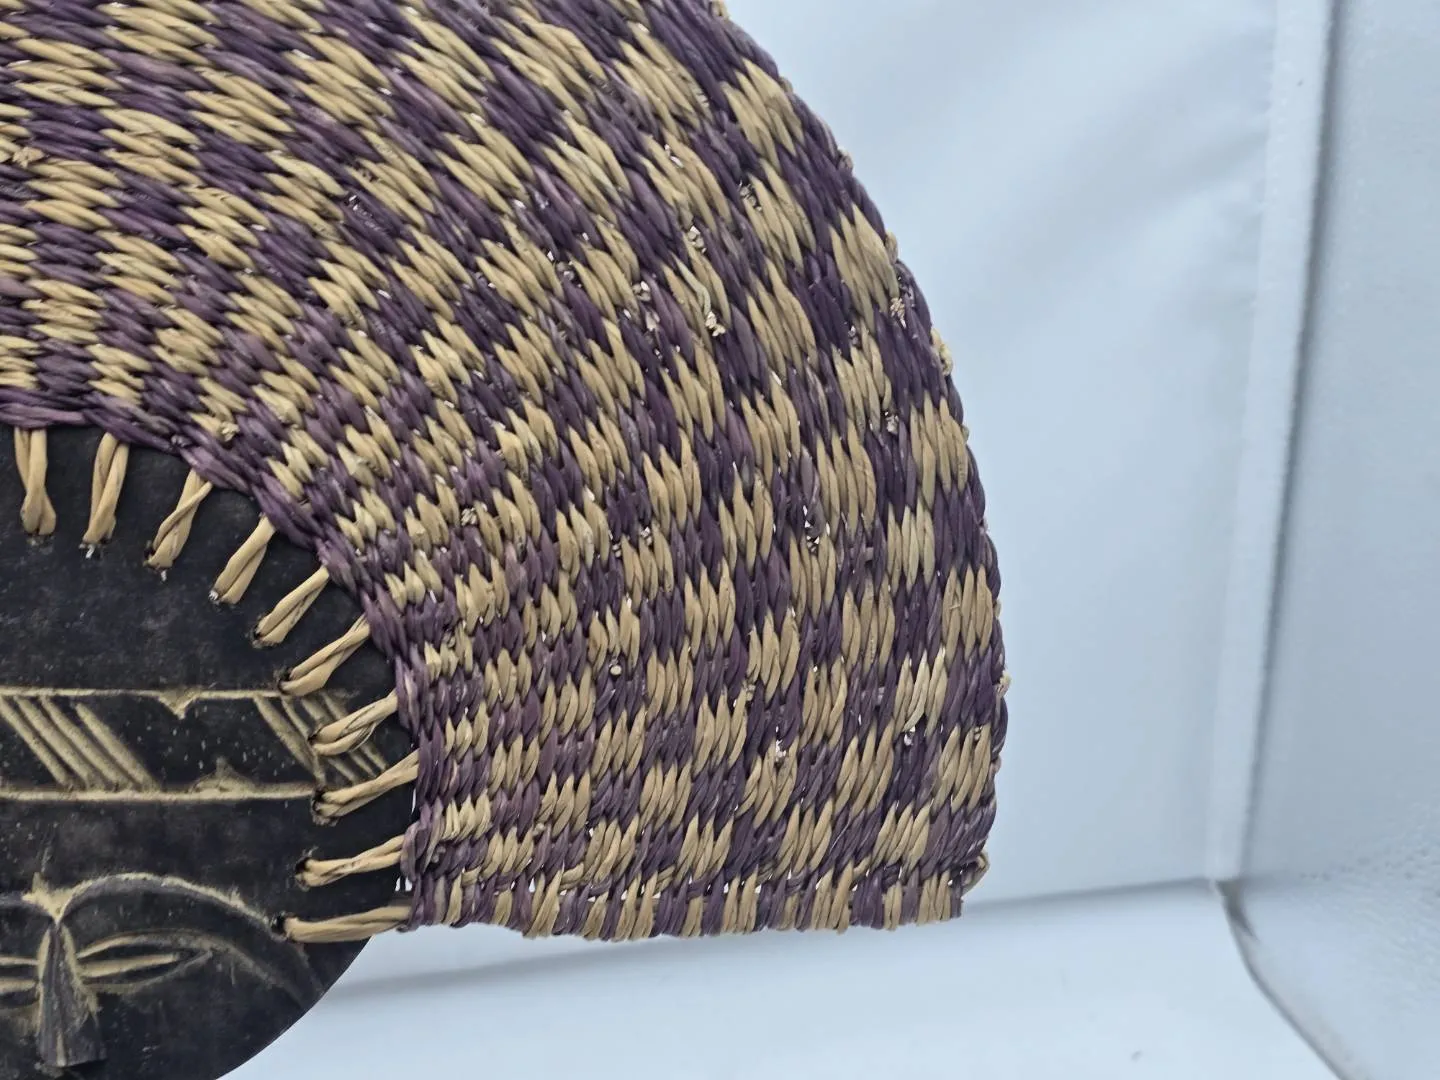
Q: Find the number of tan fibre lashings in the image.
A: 10